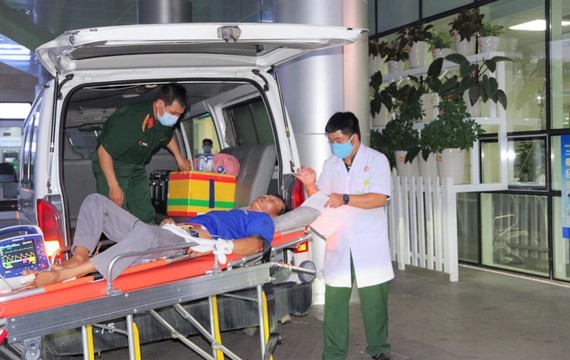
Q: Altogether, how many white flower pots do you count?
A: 12